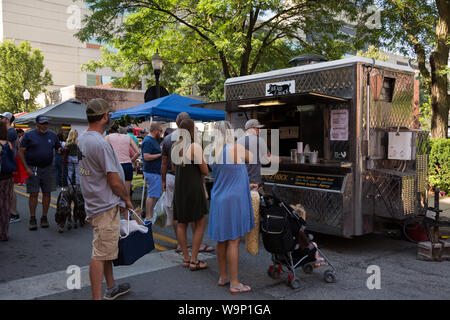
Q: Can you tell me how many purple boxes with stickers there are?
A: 0